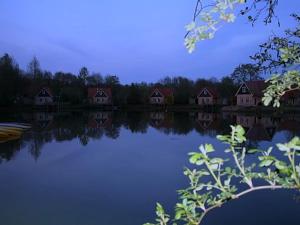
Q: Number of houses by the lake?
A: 5